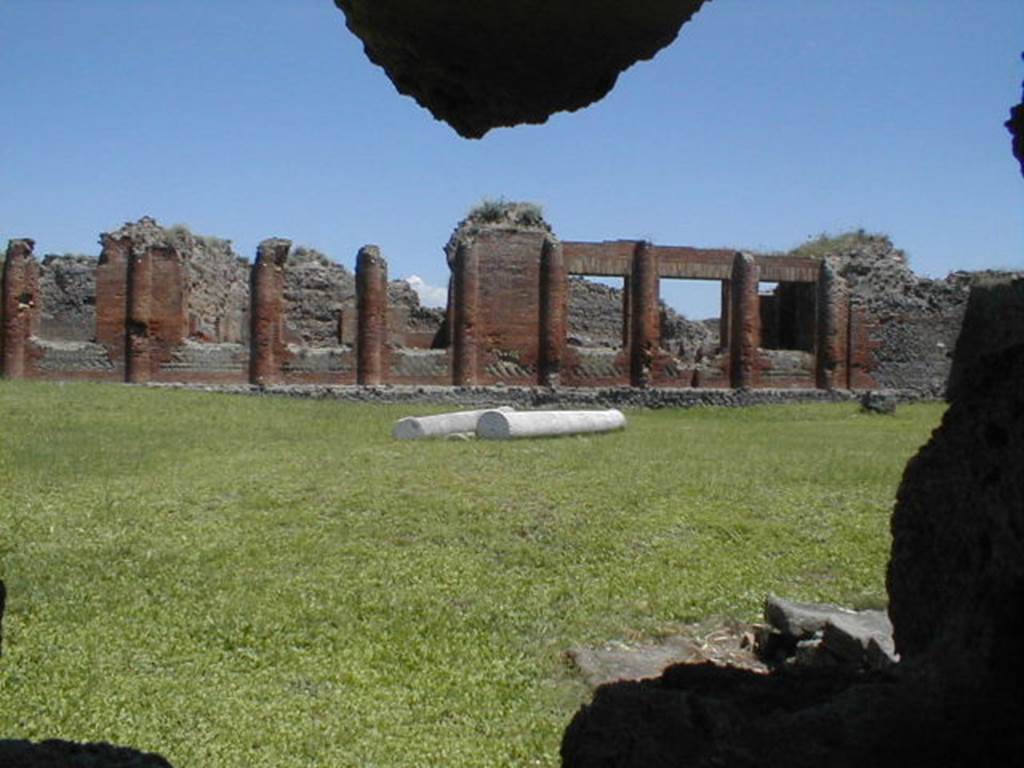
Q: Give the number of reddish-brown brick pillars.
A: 9